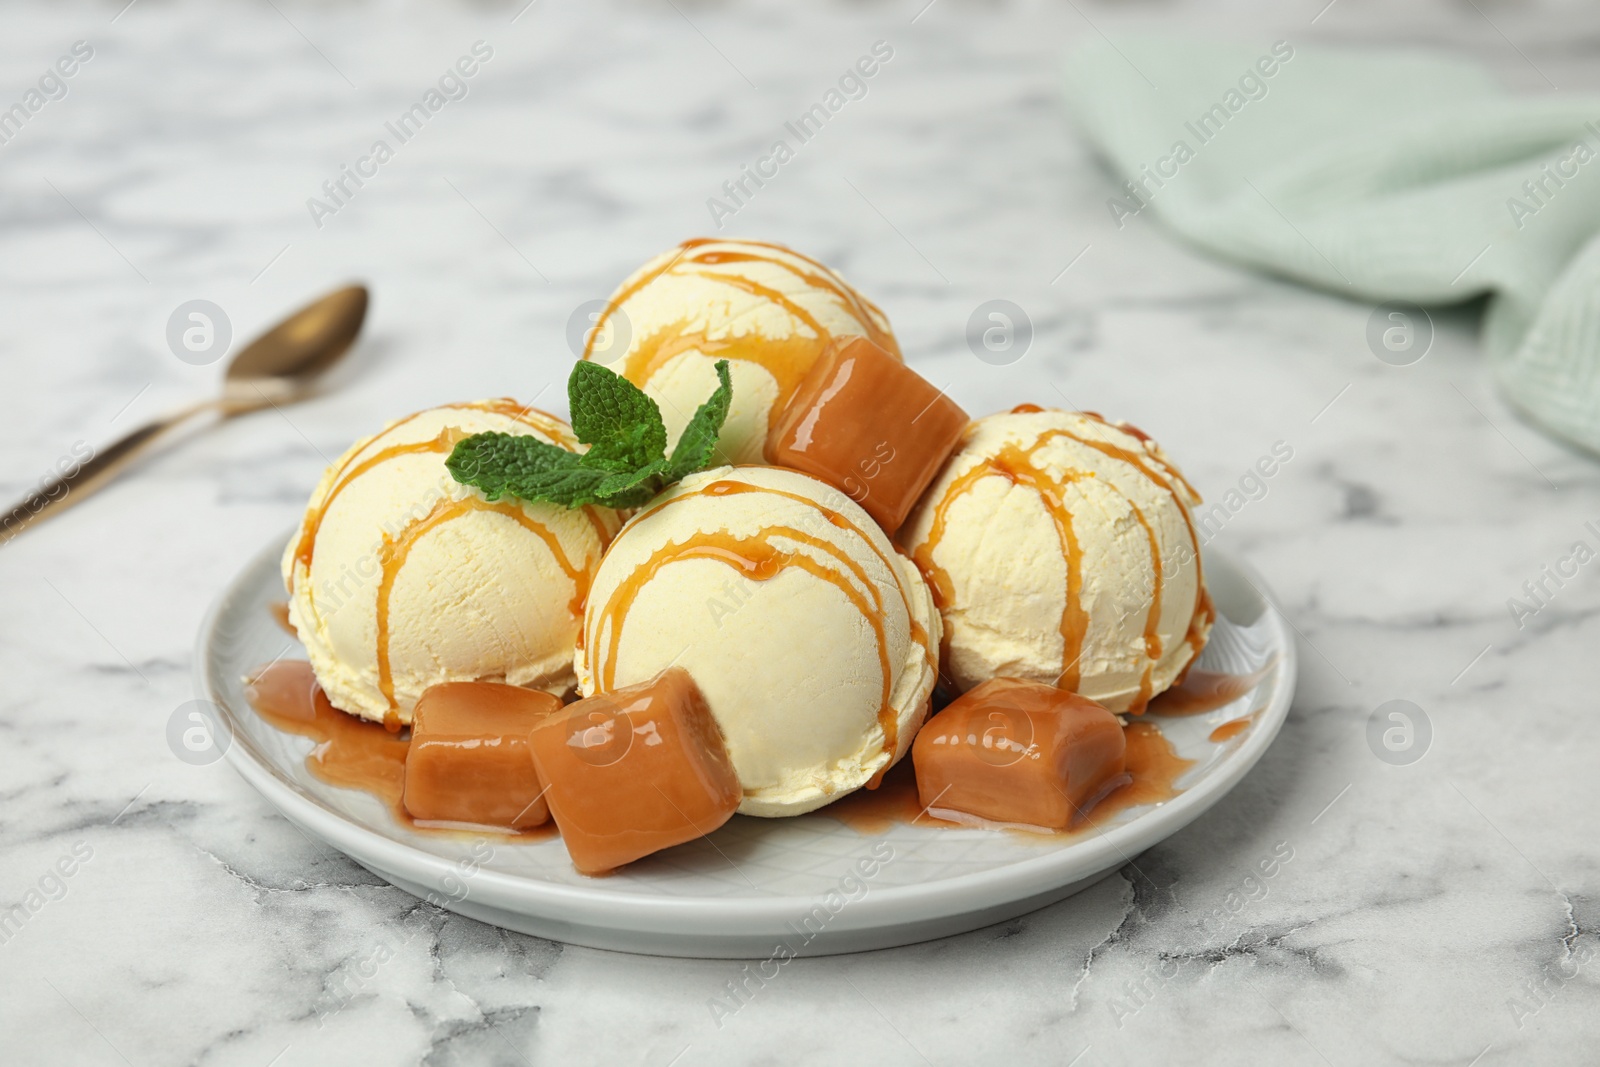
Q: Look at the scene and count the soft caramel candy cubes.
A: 4